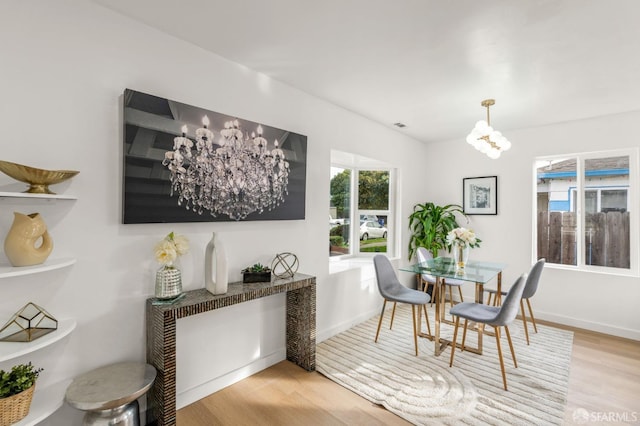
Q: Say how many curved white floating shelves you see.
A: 4